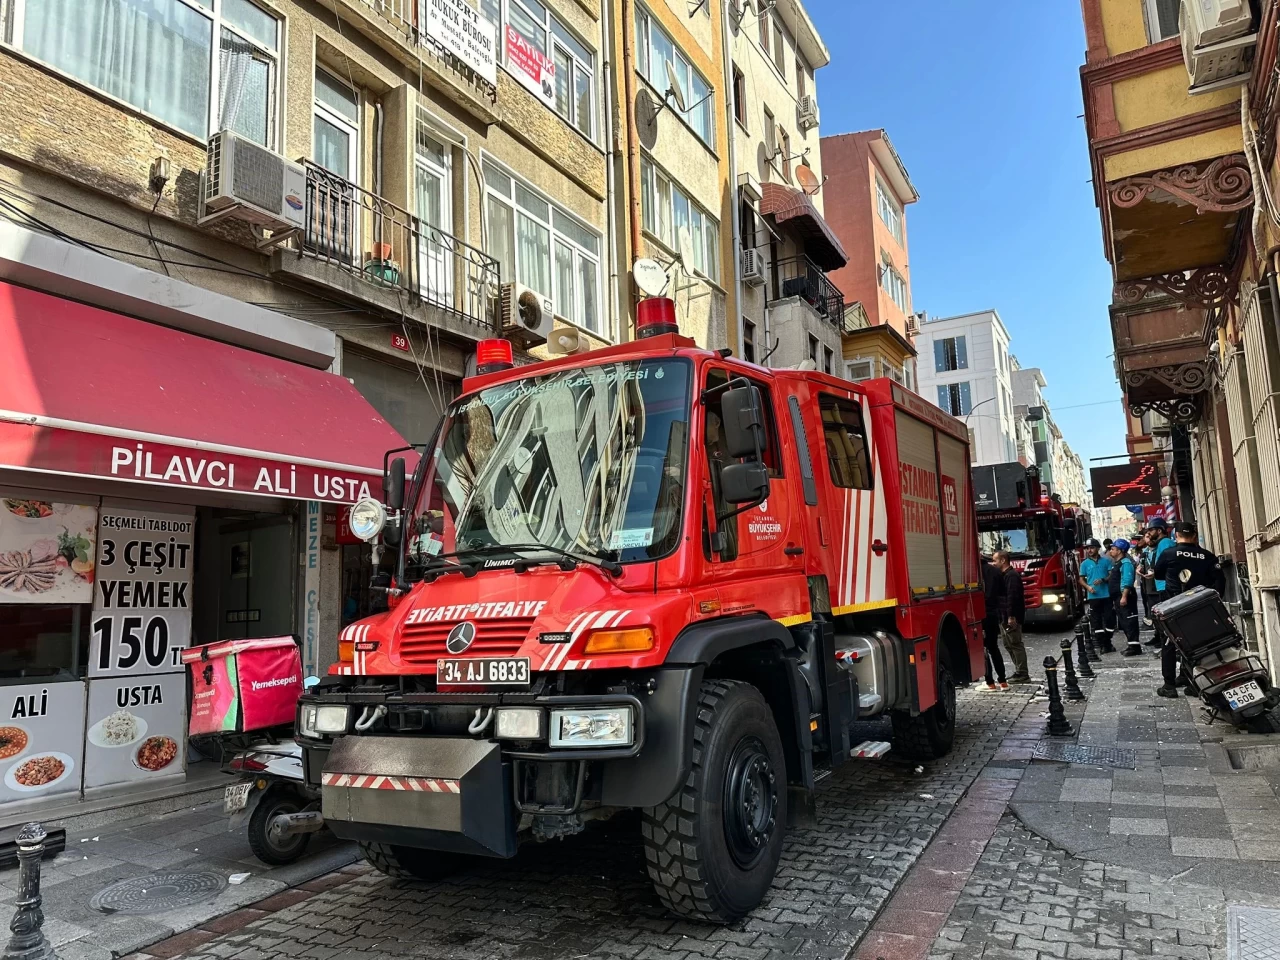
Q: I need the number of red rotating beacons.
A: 2